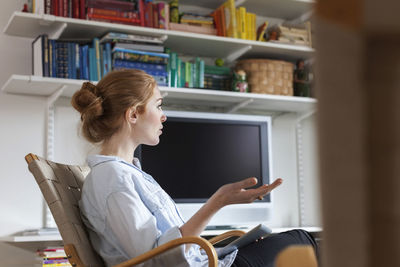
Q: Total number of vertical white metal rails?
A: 2